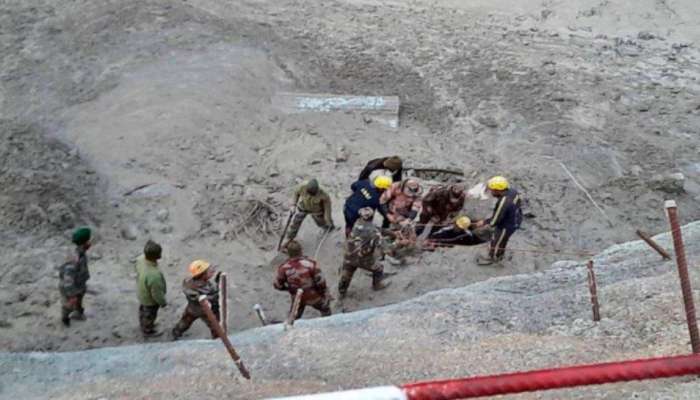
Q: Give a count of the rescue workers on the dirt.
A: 12